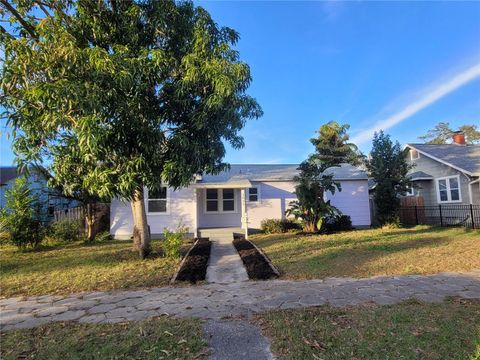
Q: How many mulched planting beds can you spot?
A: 2